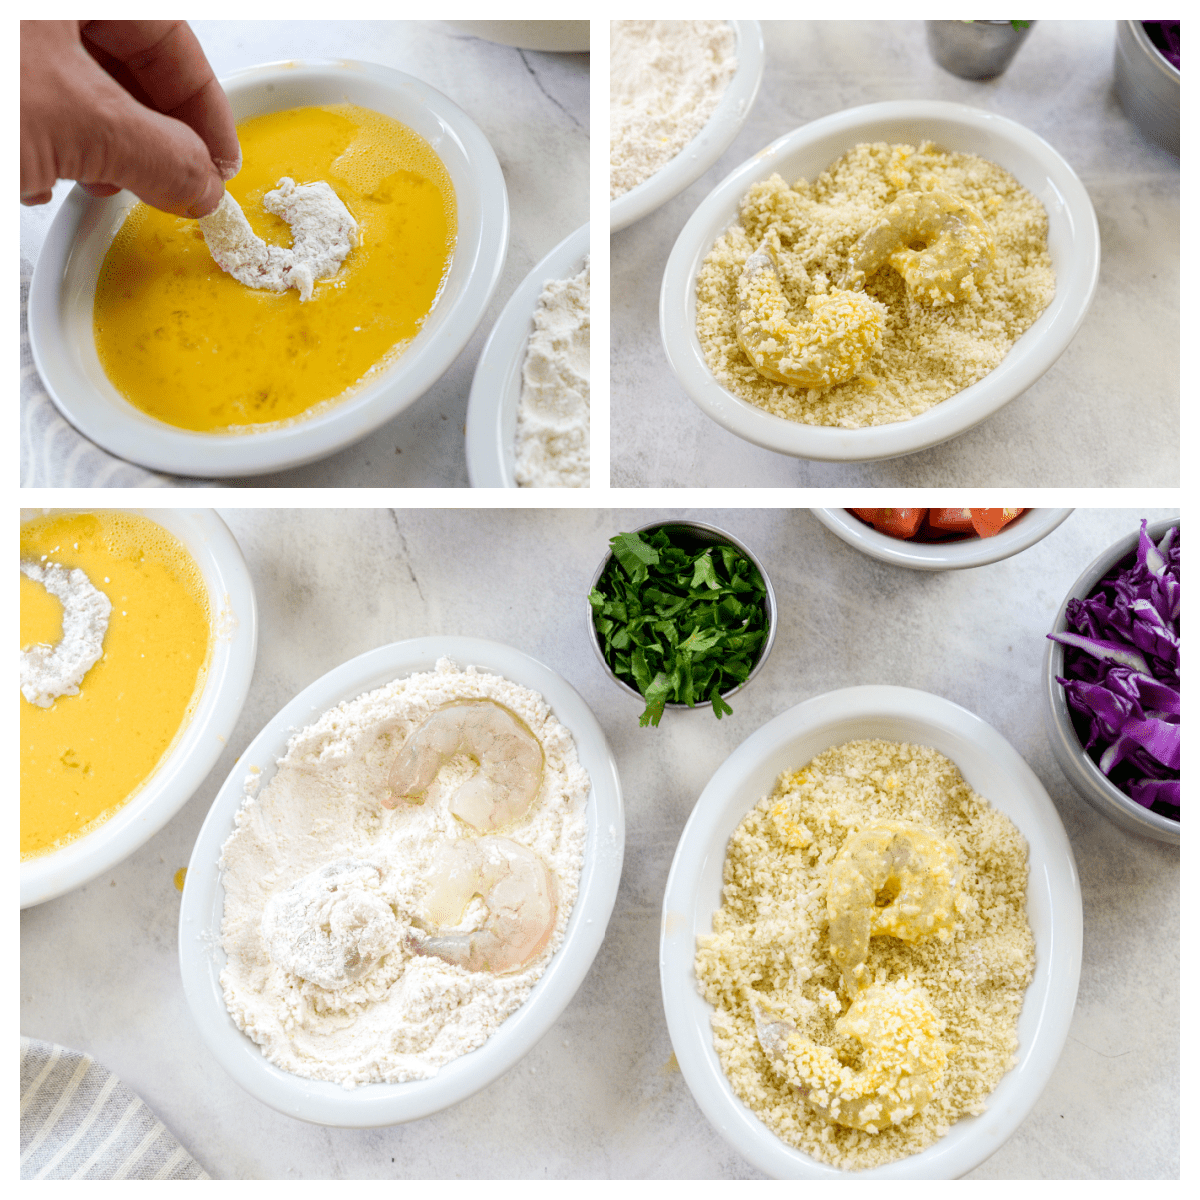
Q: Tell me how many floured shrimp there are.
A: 3